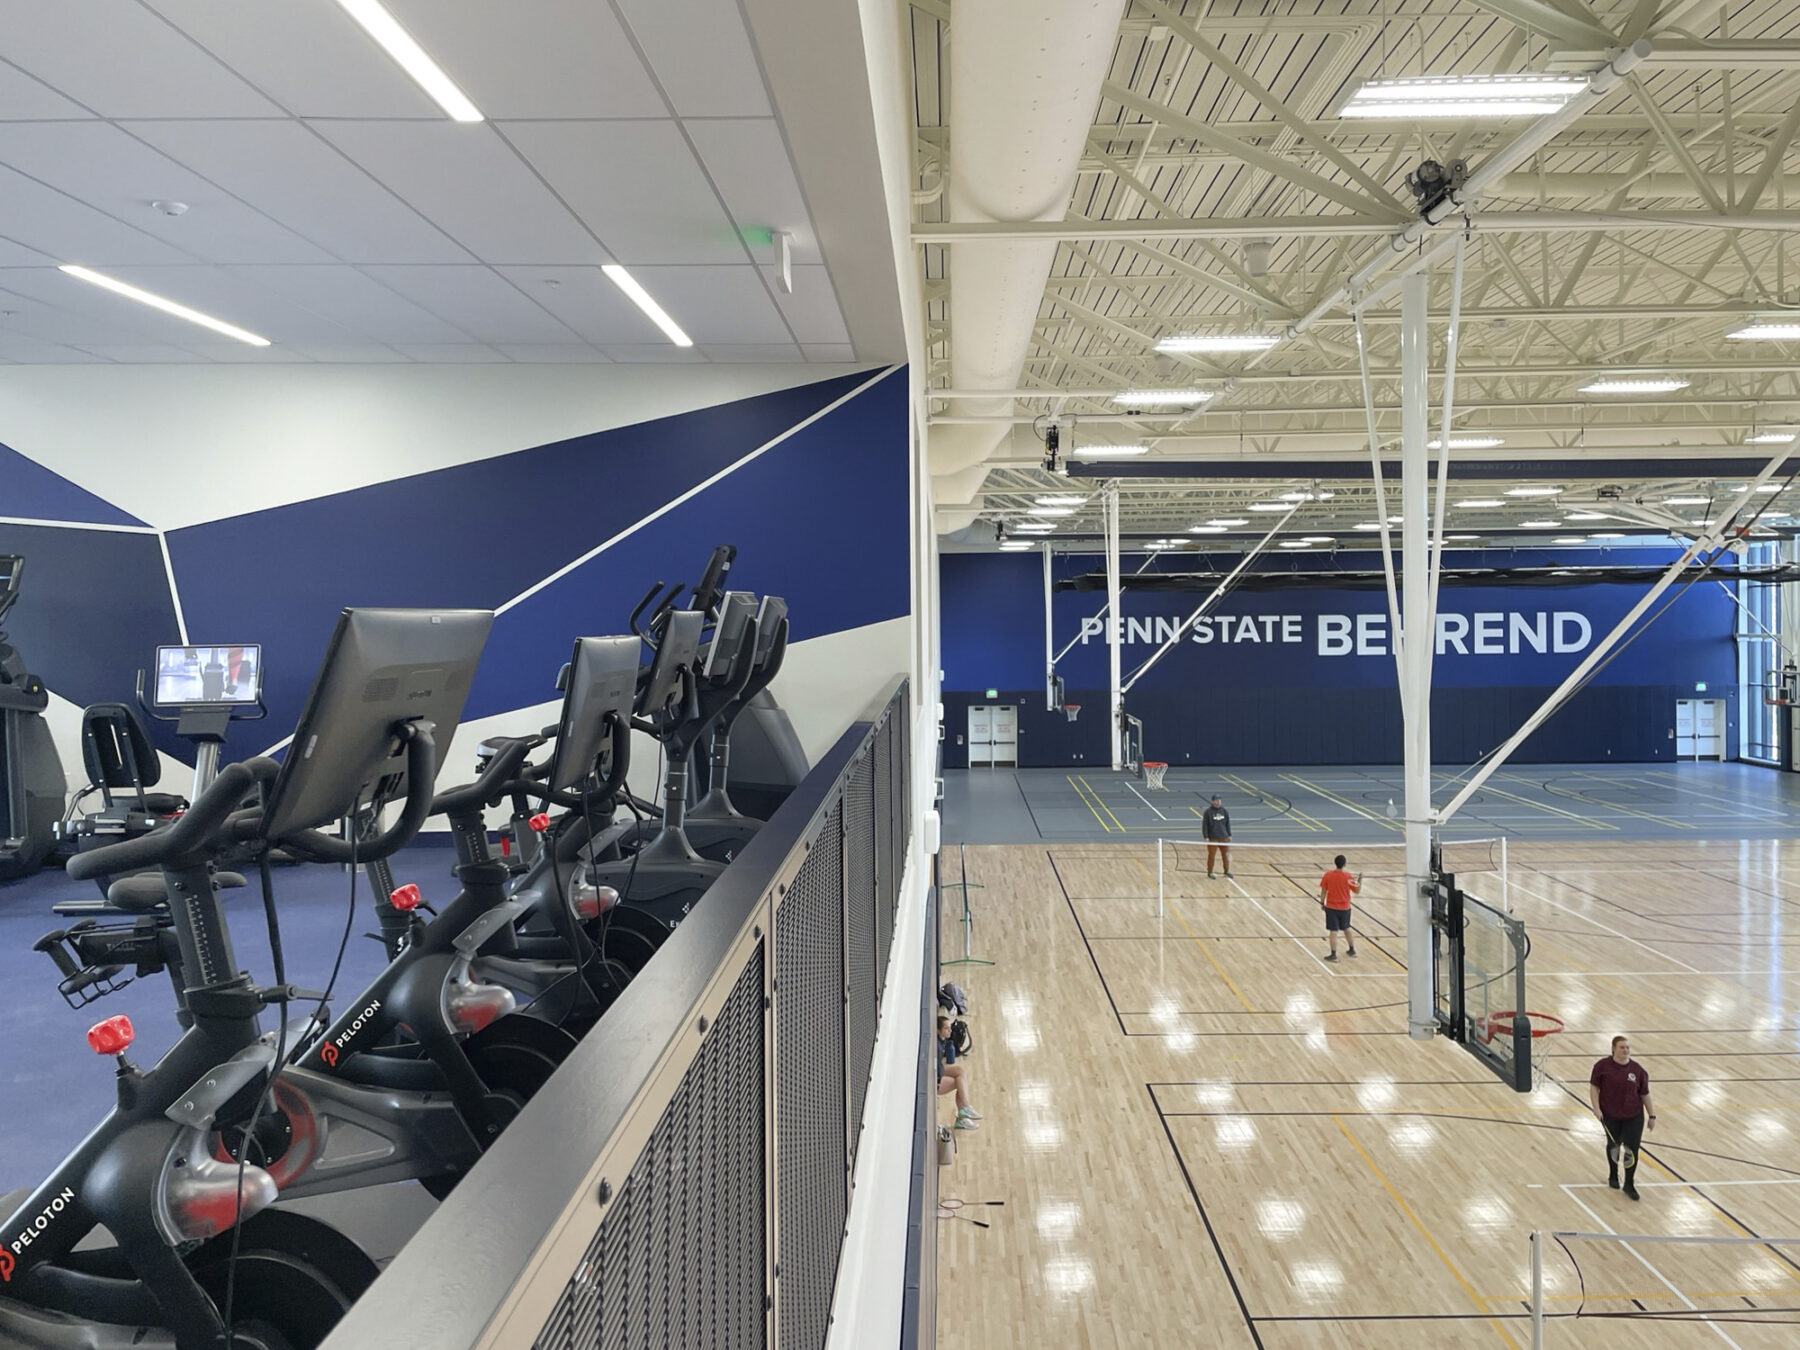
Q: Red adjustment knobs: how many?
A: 3